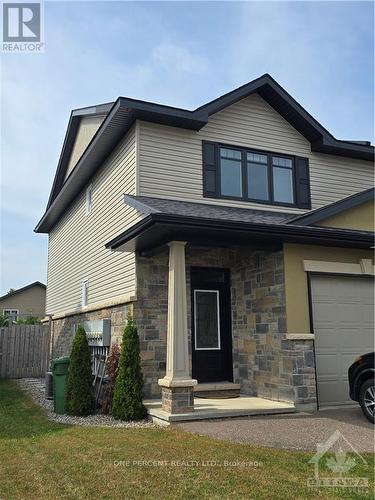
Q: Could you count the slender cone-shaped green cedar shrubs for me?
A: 2